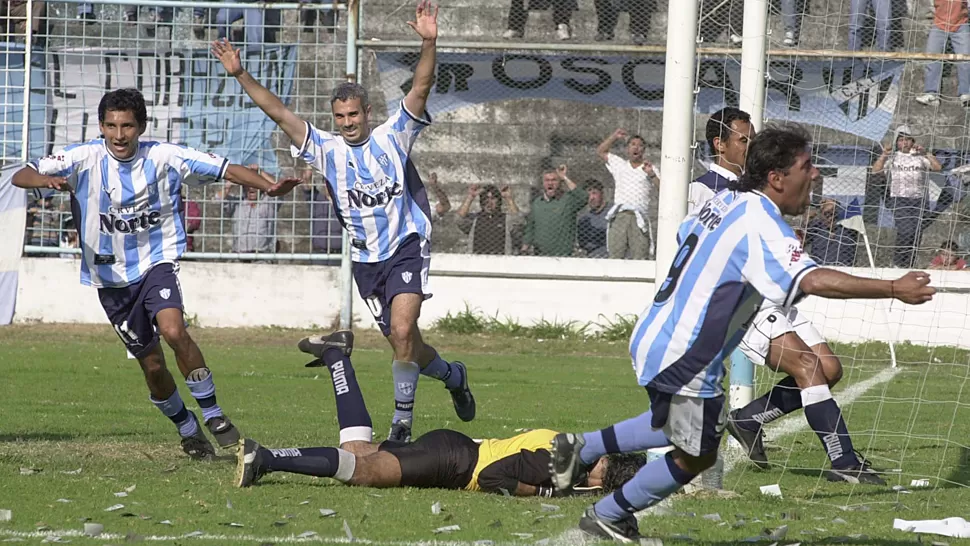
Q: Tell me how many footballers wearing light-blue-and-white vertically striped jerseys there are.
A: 3